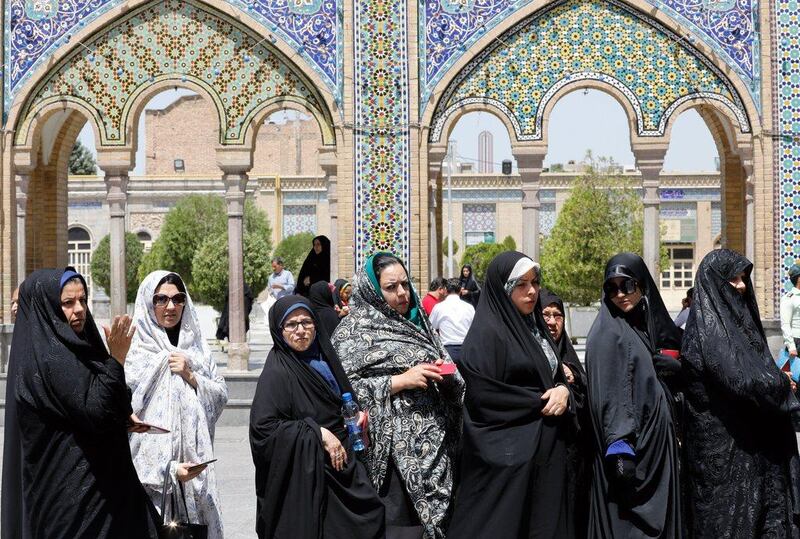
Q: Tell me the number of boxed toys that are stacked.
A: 0